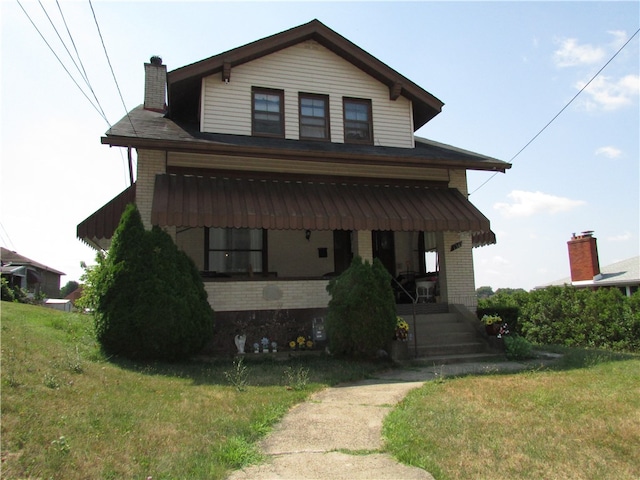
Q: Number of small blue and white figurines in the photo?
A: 3